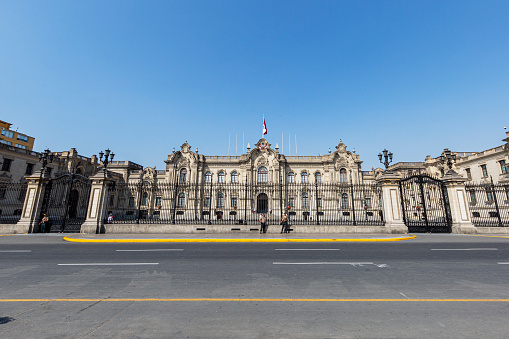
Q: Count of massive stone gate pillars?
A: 4